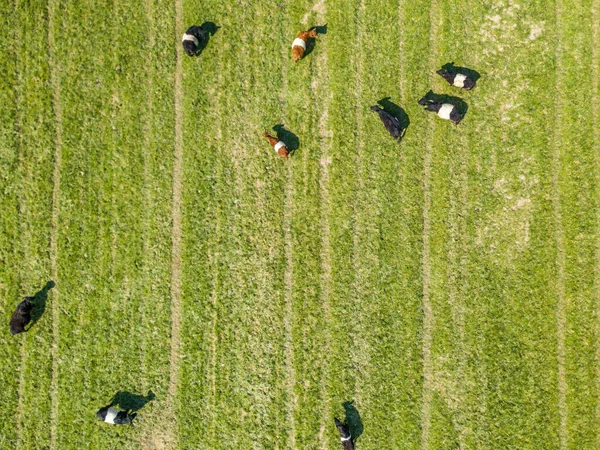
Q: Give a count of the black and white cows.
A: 5